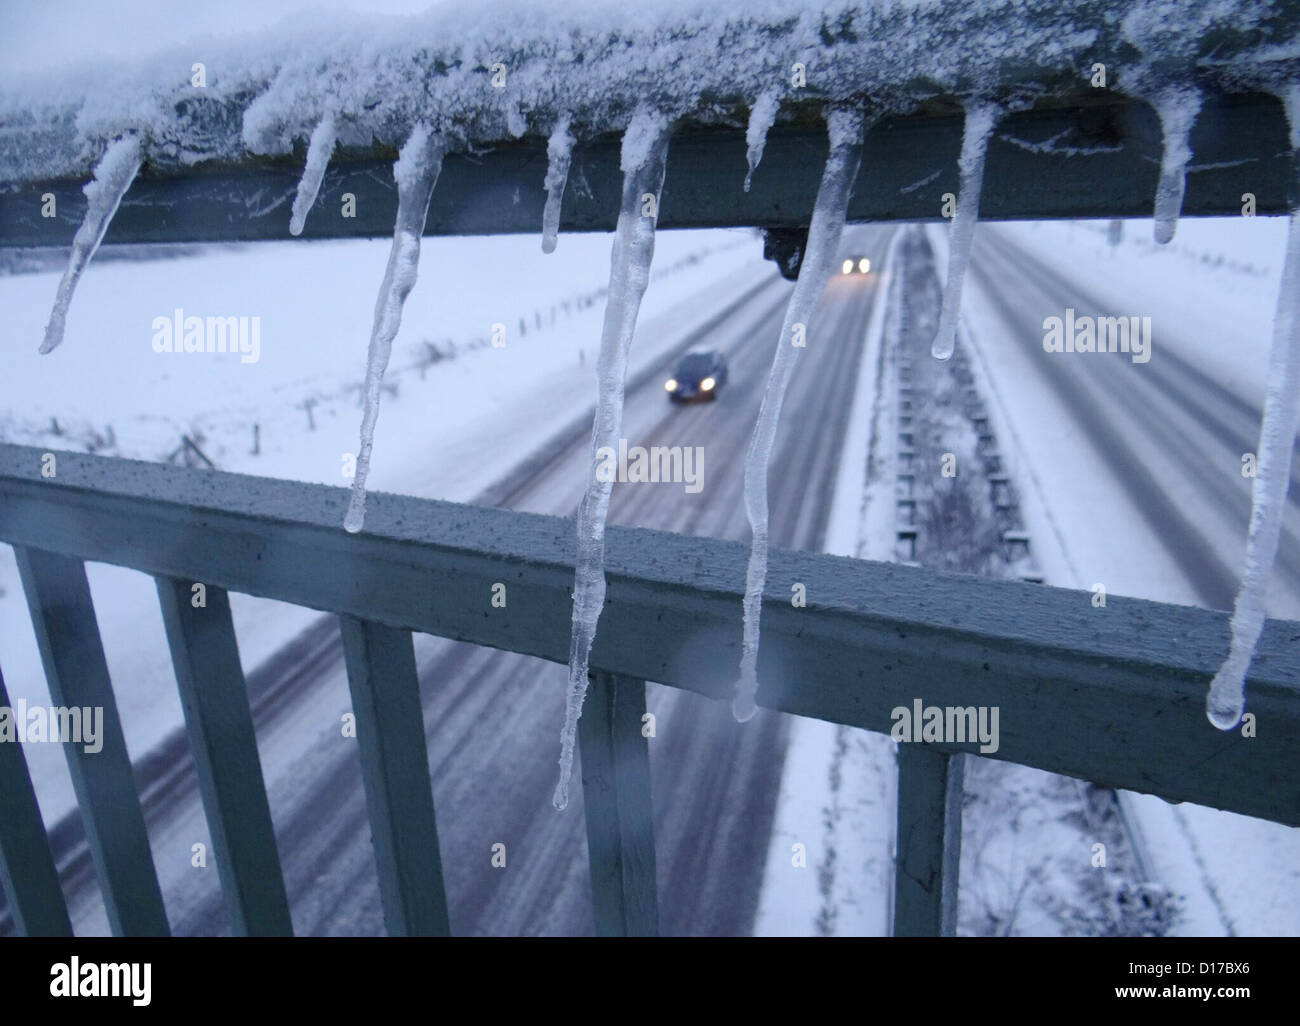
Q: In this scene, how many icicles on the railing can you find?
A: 10